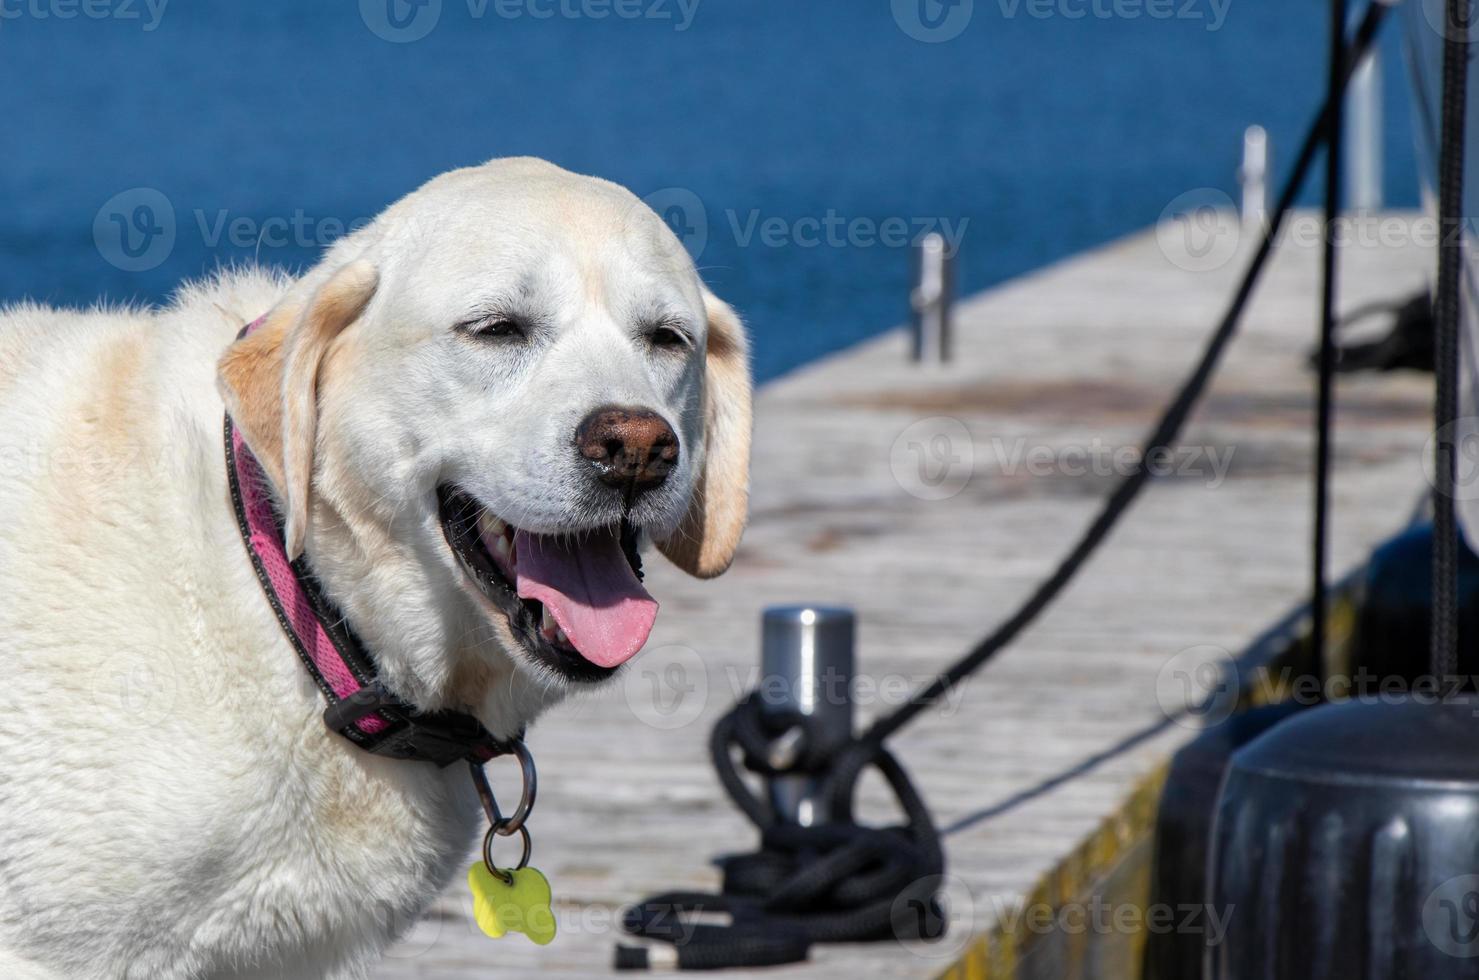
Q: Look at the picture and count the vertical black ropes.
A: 2